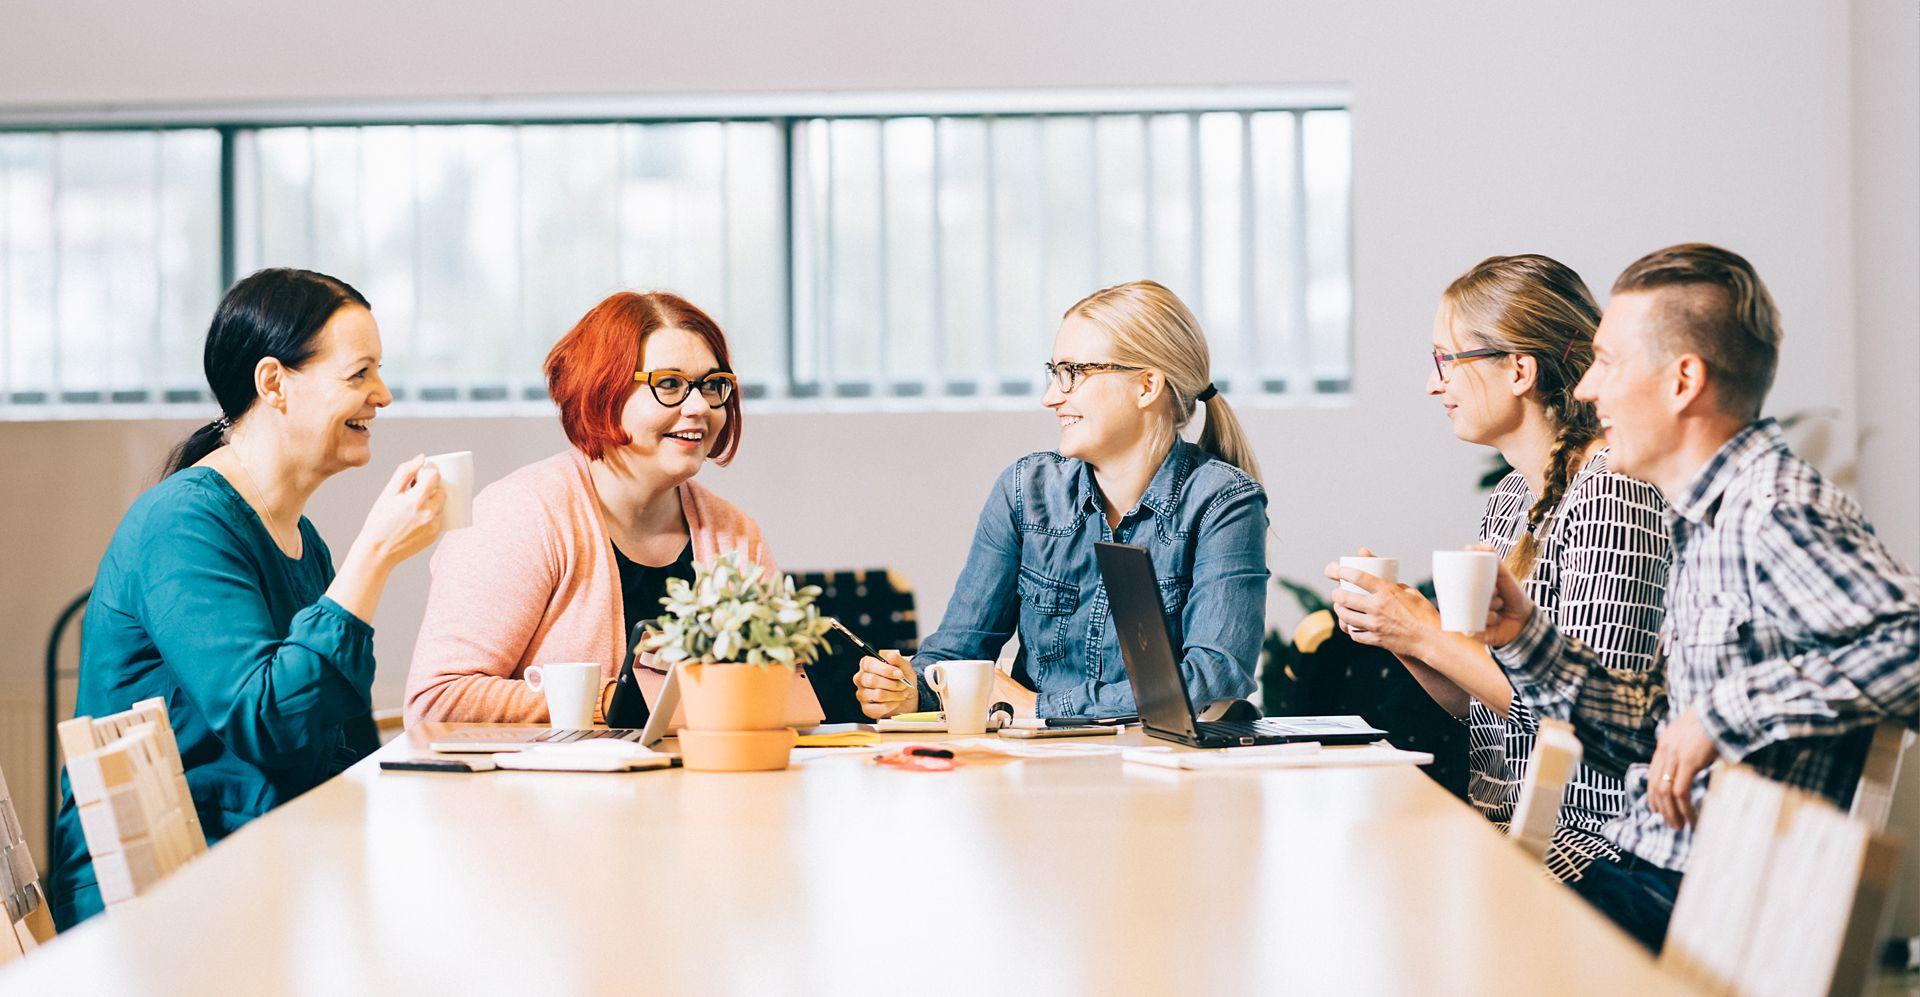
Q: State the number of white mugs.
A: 5